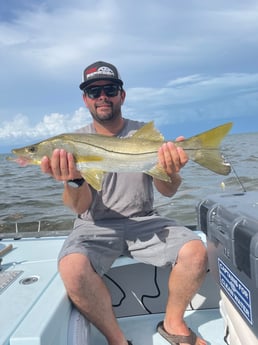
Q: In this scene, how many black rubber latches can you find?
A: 2